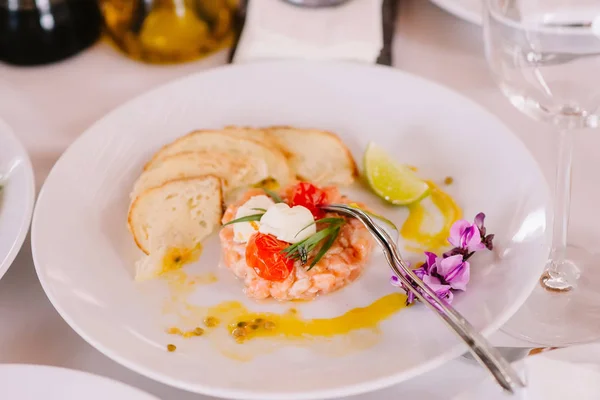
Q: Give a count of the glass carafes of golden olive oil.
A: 1